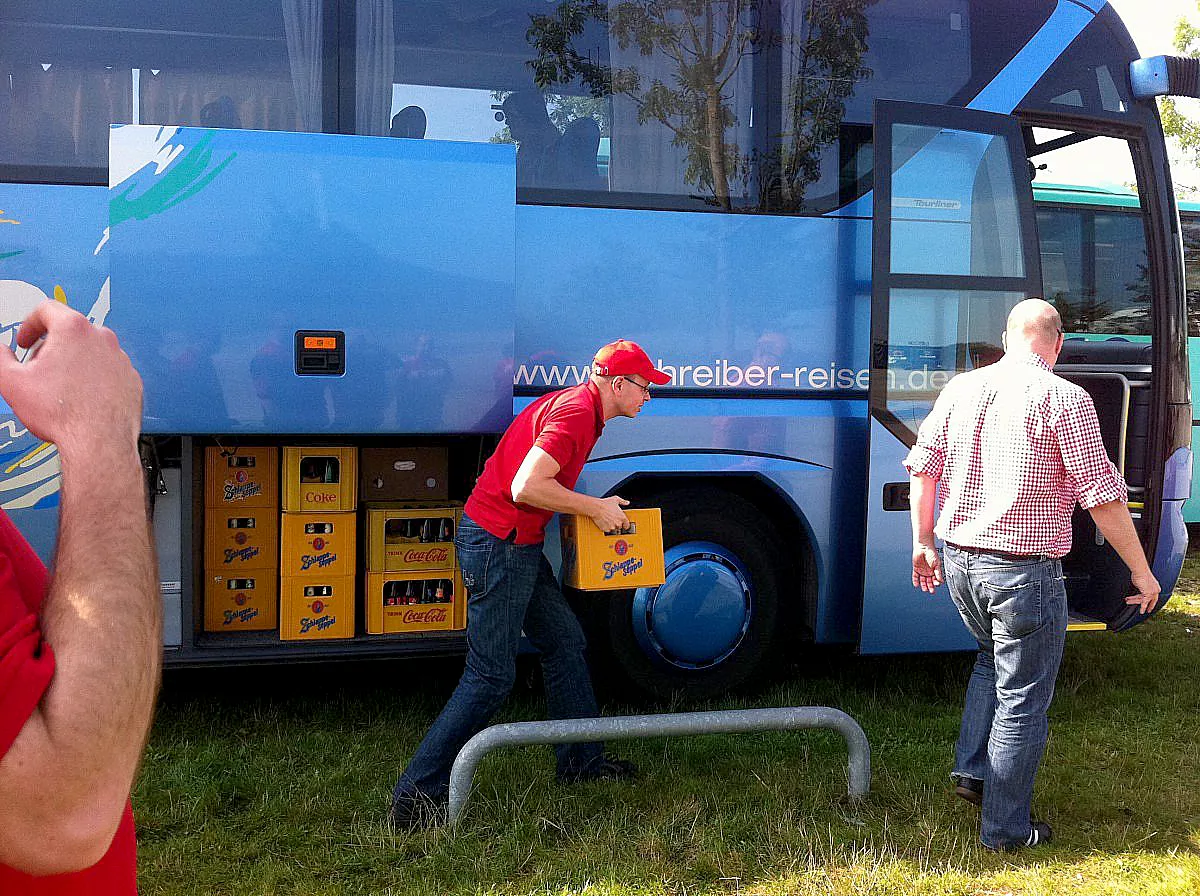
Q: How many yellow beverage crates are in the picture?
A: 9